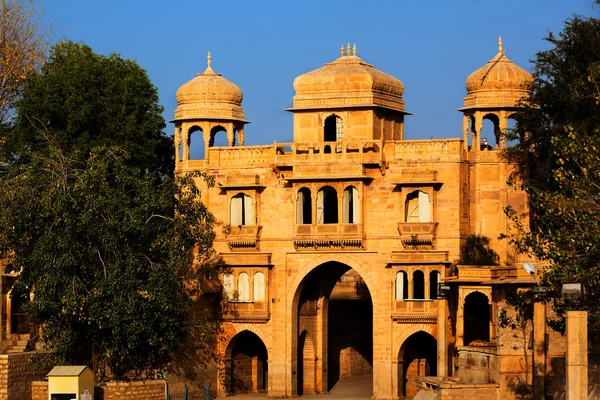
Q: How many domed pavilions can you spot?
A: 3